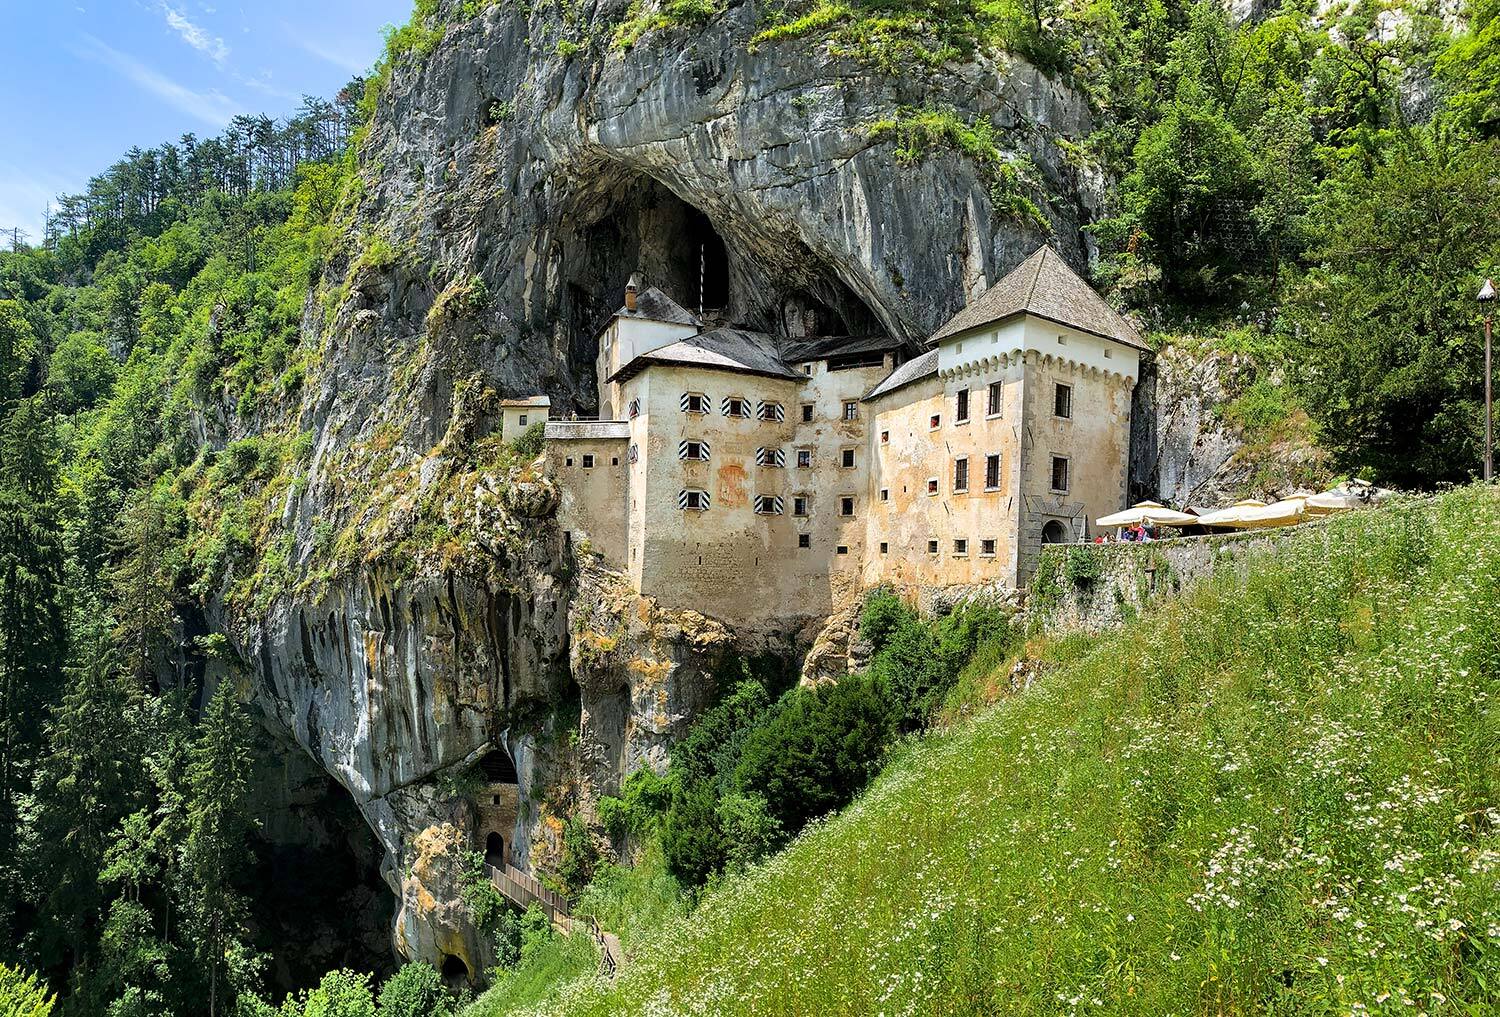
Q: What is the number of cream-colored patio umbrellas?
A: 4